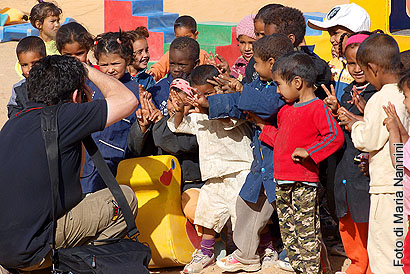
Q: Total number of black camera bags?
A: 1